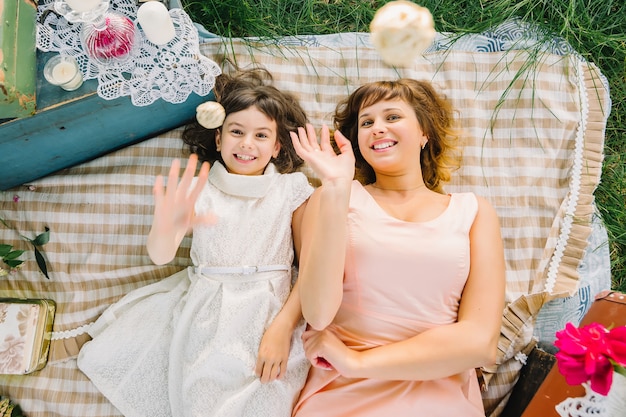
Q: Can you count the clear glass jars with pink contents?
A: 1